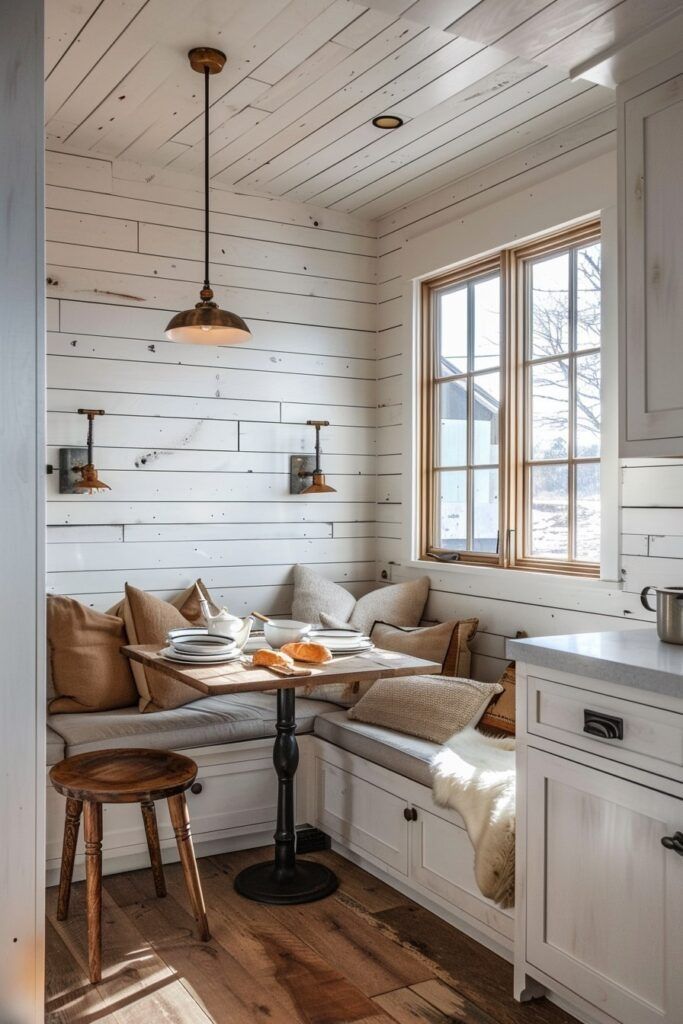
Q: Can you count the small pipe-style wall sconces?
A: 2